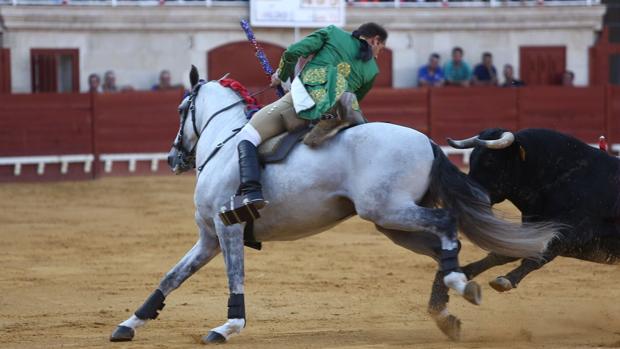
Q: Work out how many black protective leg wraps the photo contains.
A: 4